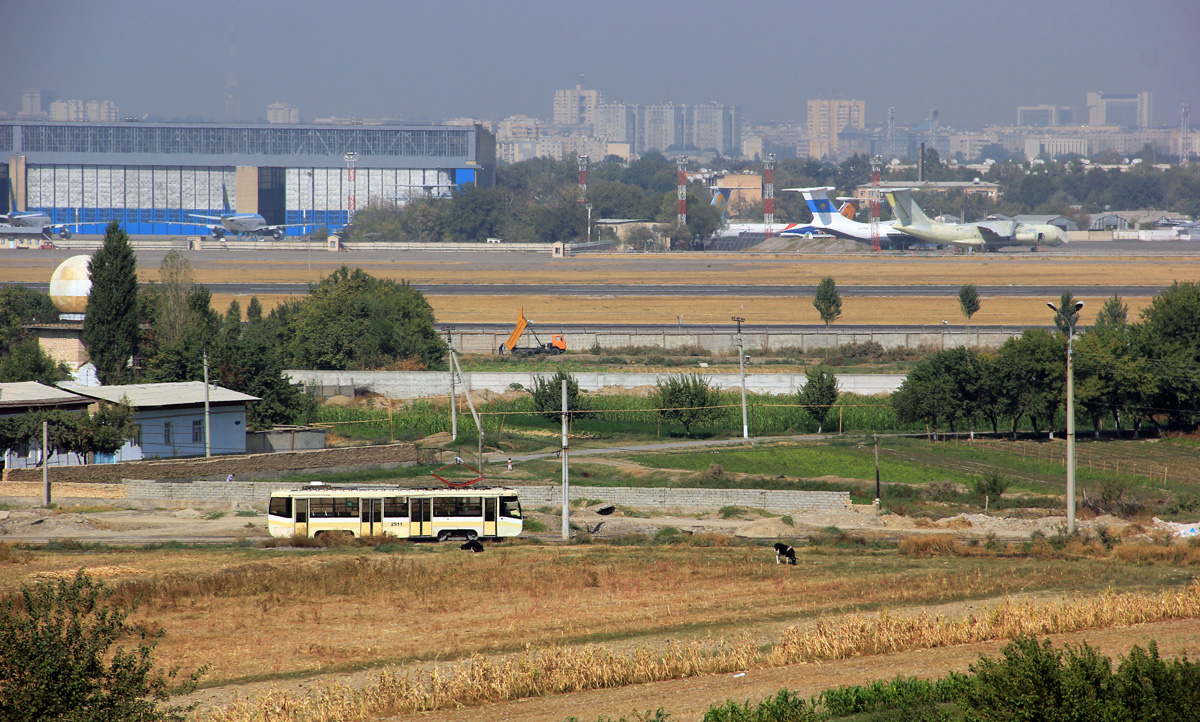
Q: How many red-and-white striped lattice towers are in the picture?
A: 5